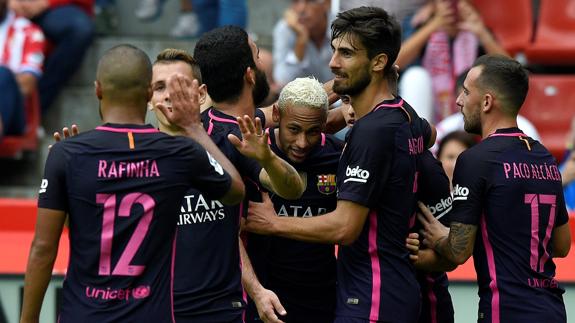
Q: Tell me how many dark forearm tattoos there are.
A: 2